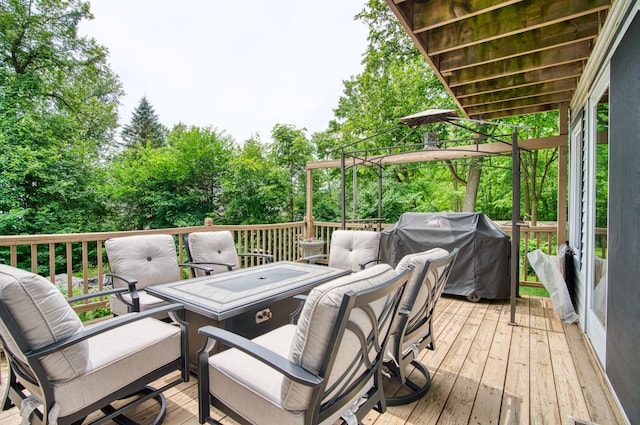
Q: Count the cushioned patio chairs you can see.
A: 6